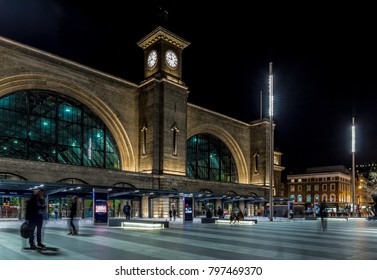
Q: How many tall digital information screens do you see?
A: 2